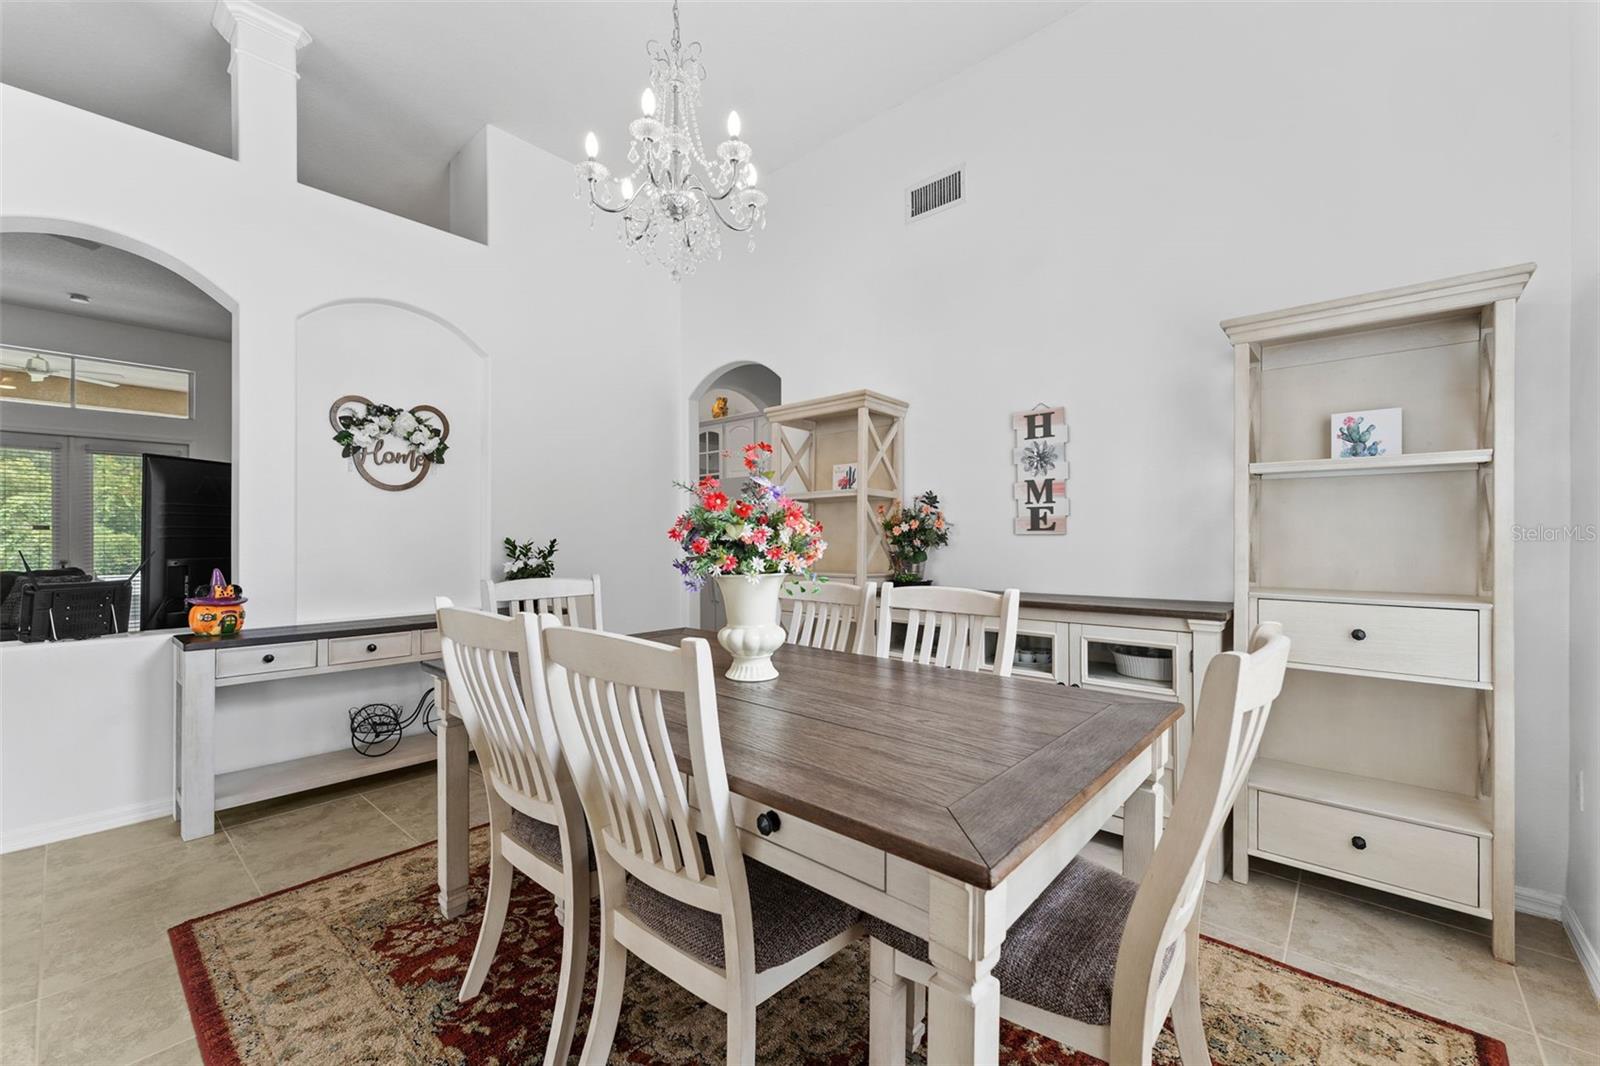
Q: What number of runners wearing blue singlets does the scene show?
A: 0